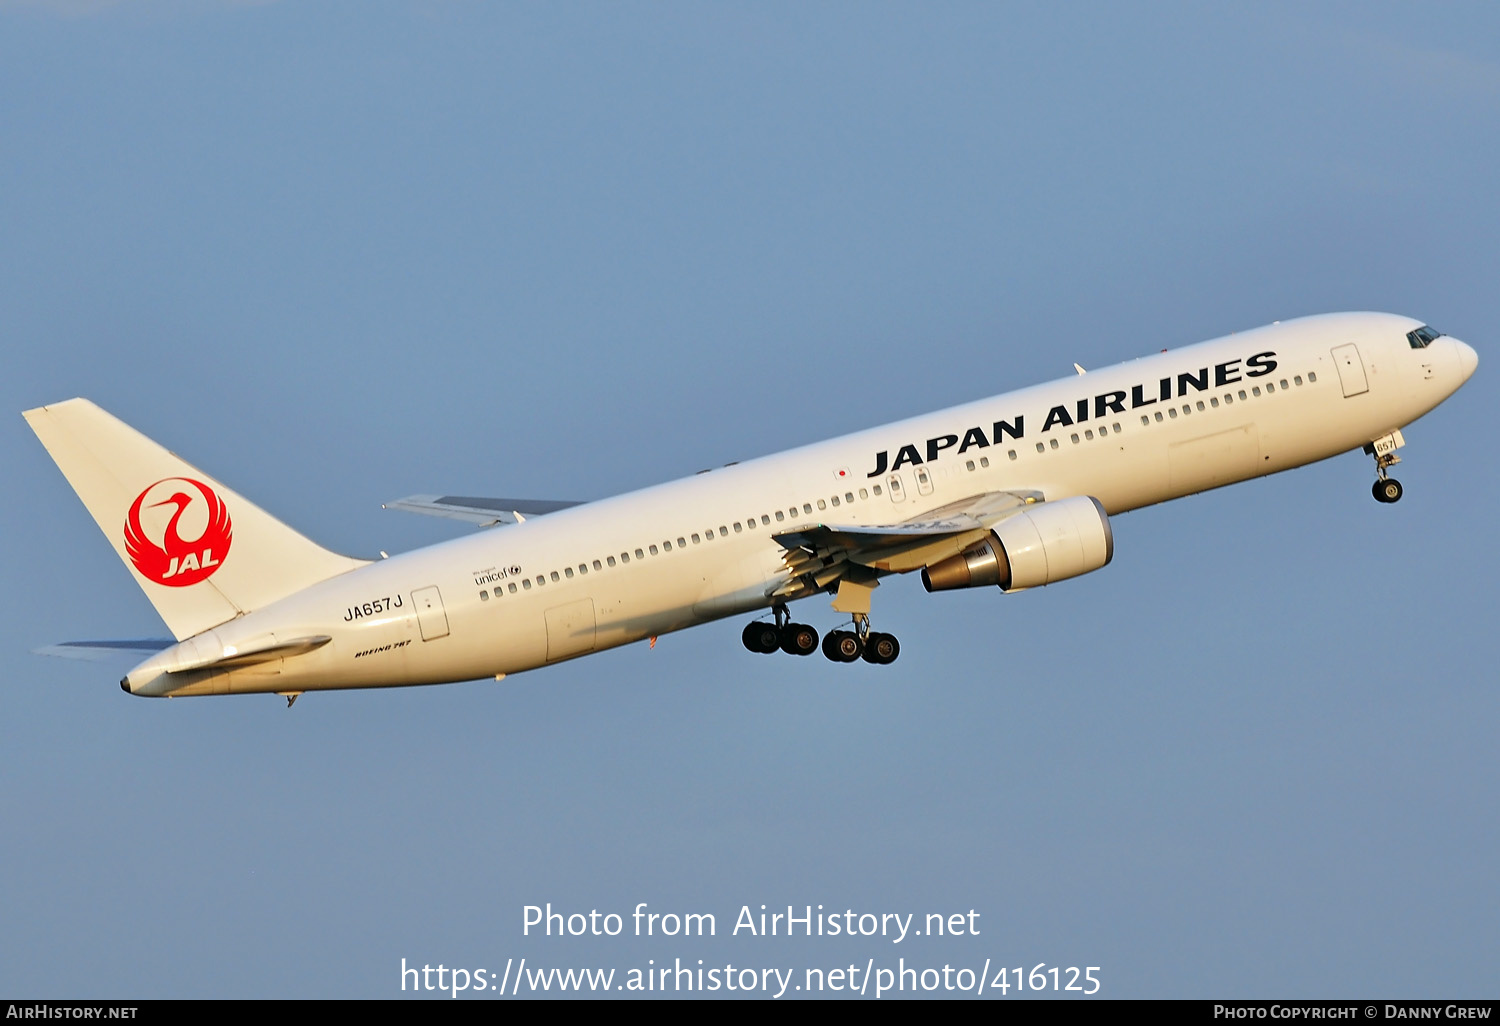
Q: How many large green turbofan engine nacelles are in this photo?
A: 0